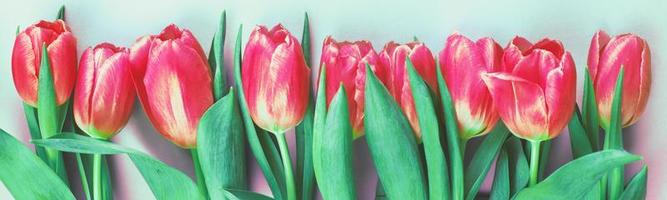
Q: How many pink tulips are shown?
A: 9